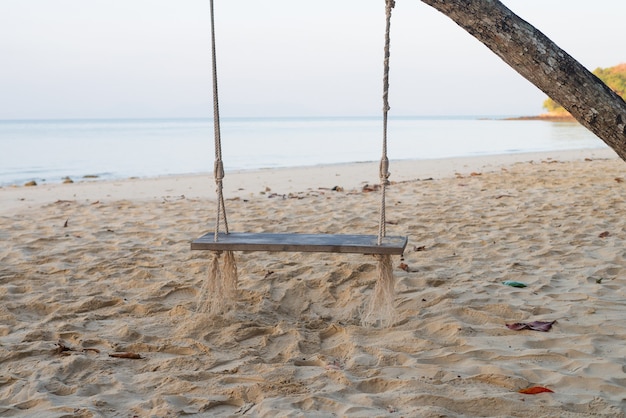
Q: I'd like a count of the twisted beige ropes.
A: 2